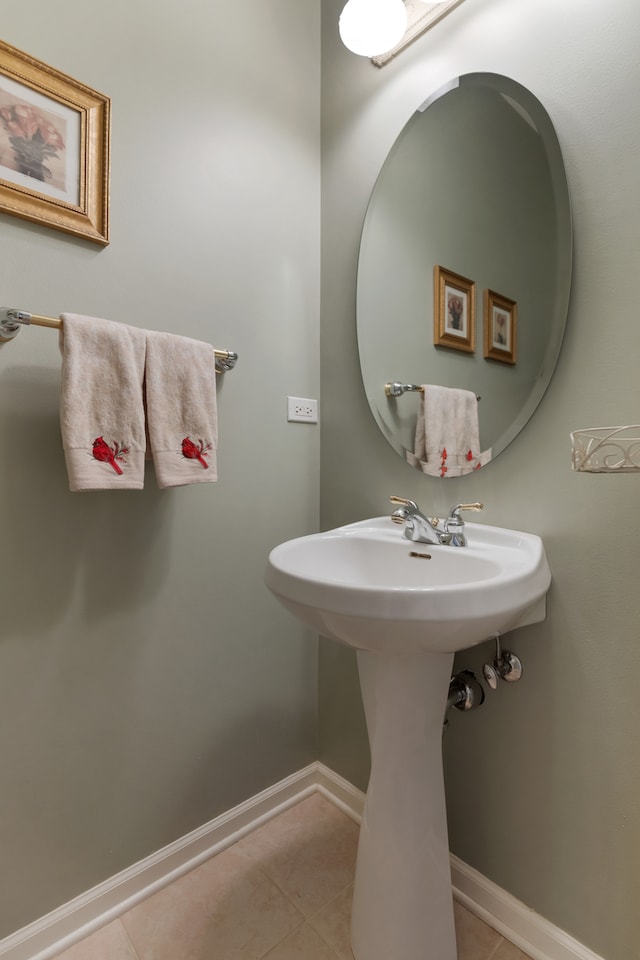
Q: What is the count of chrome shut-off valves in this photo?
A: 1